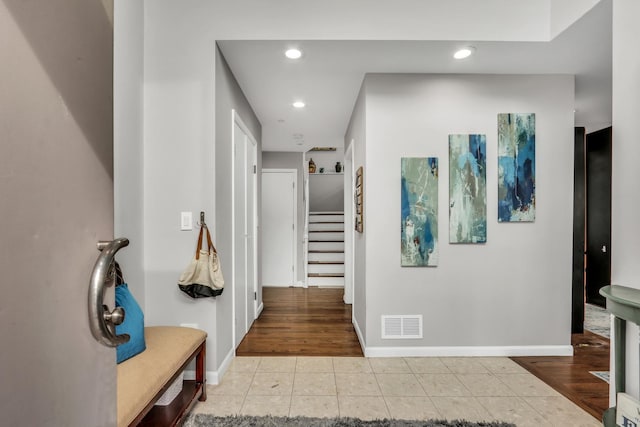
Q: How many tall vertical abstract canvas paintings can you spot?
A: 3